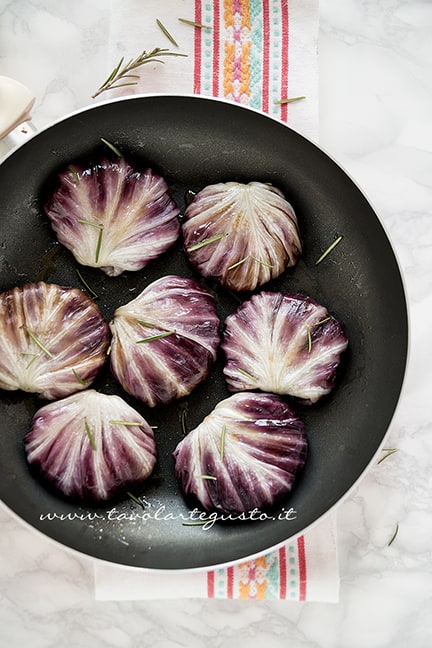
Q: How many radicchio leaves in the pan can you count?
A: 7